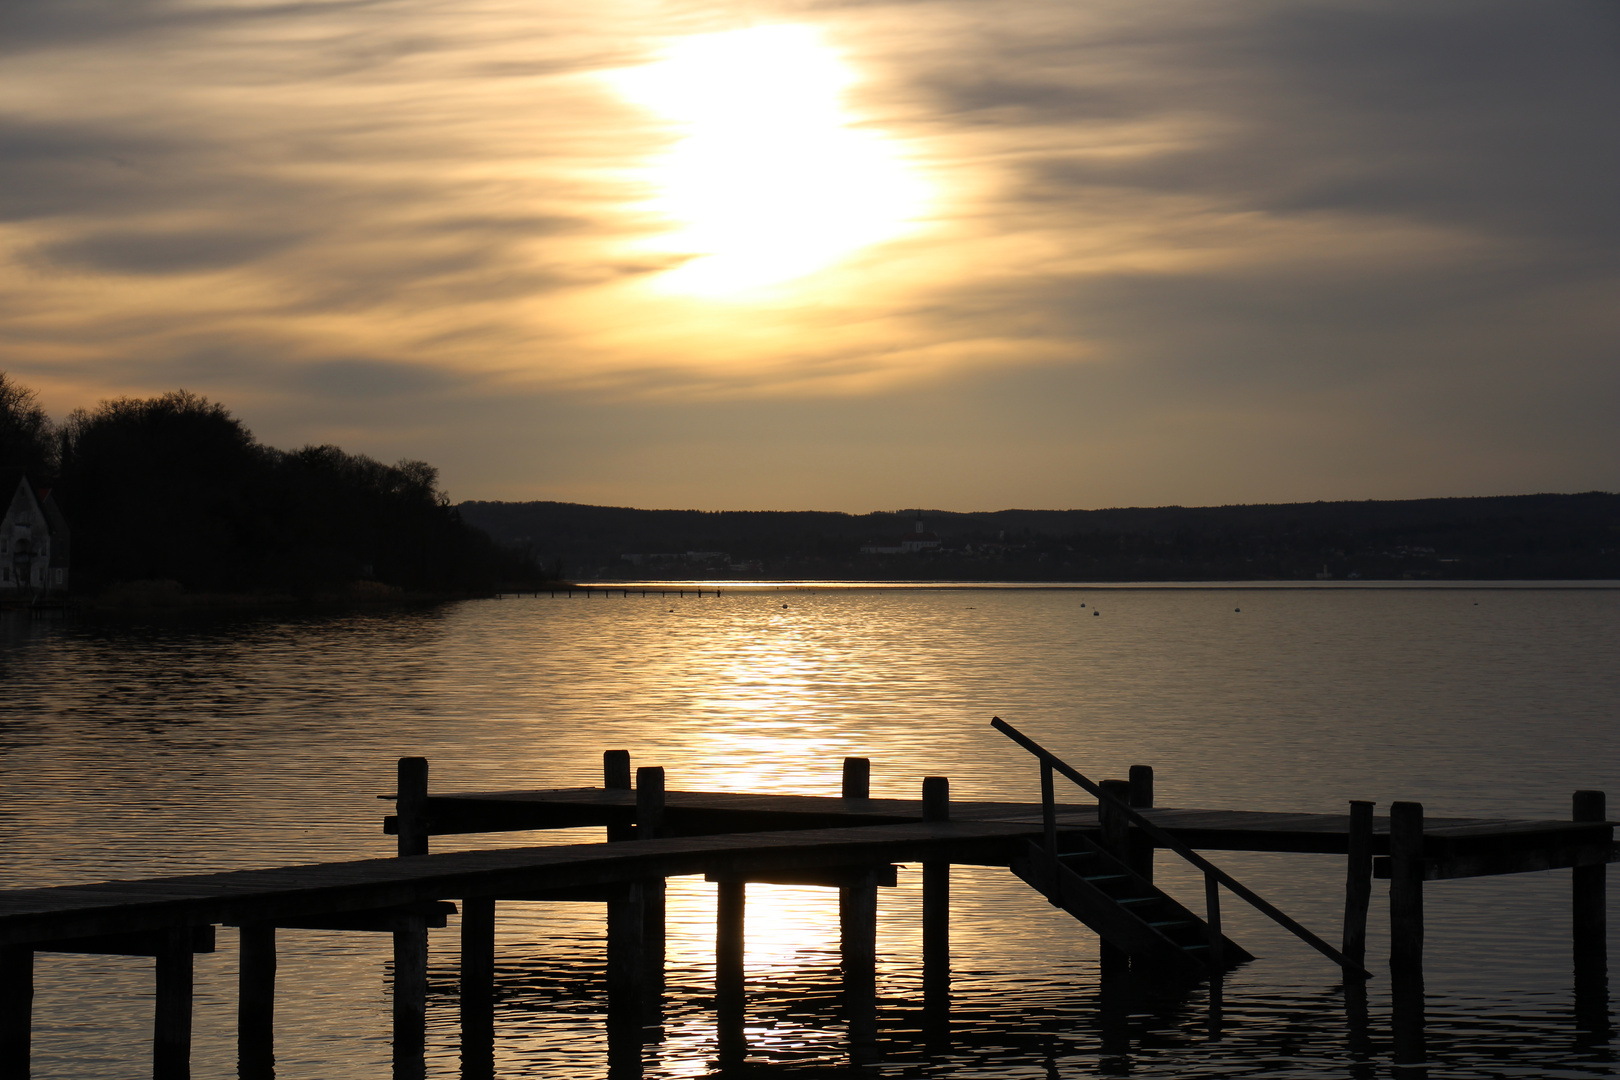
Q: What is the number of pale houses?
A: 1